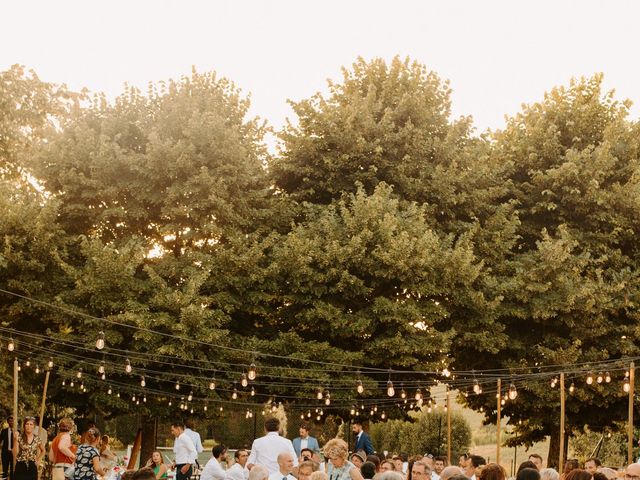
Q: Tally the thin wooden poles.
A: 6